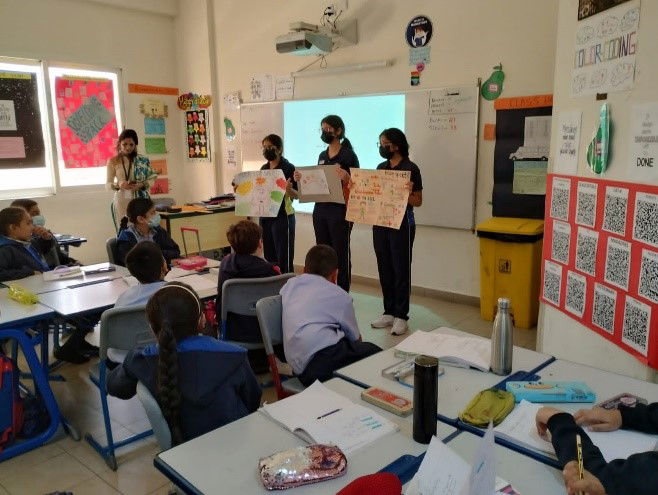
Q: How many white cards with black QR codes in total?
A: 12